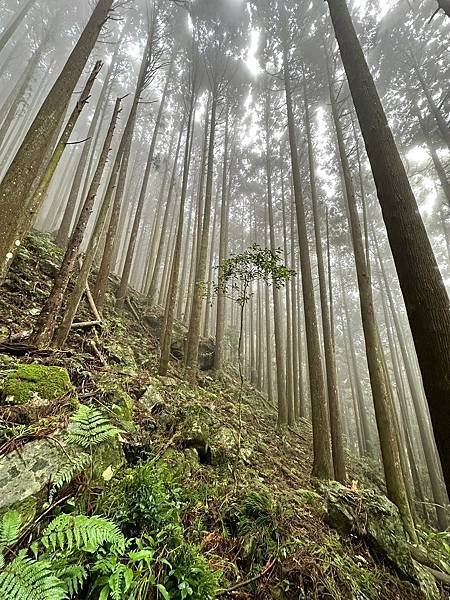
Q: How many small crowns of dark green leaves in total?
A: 1